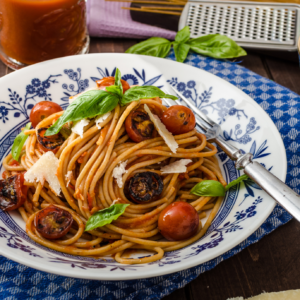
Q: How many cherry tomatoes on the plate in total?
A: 9